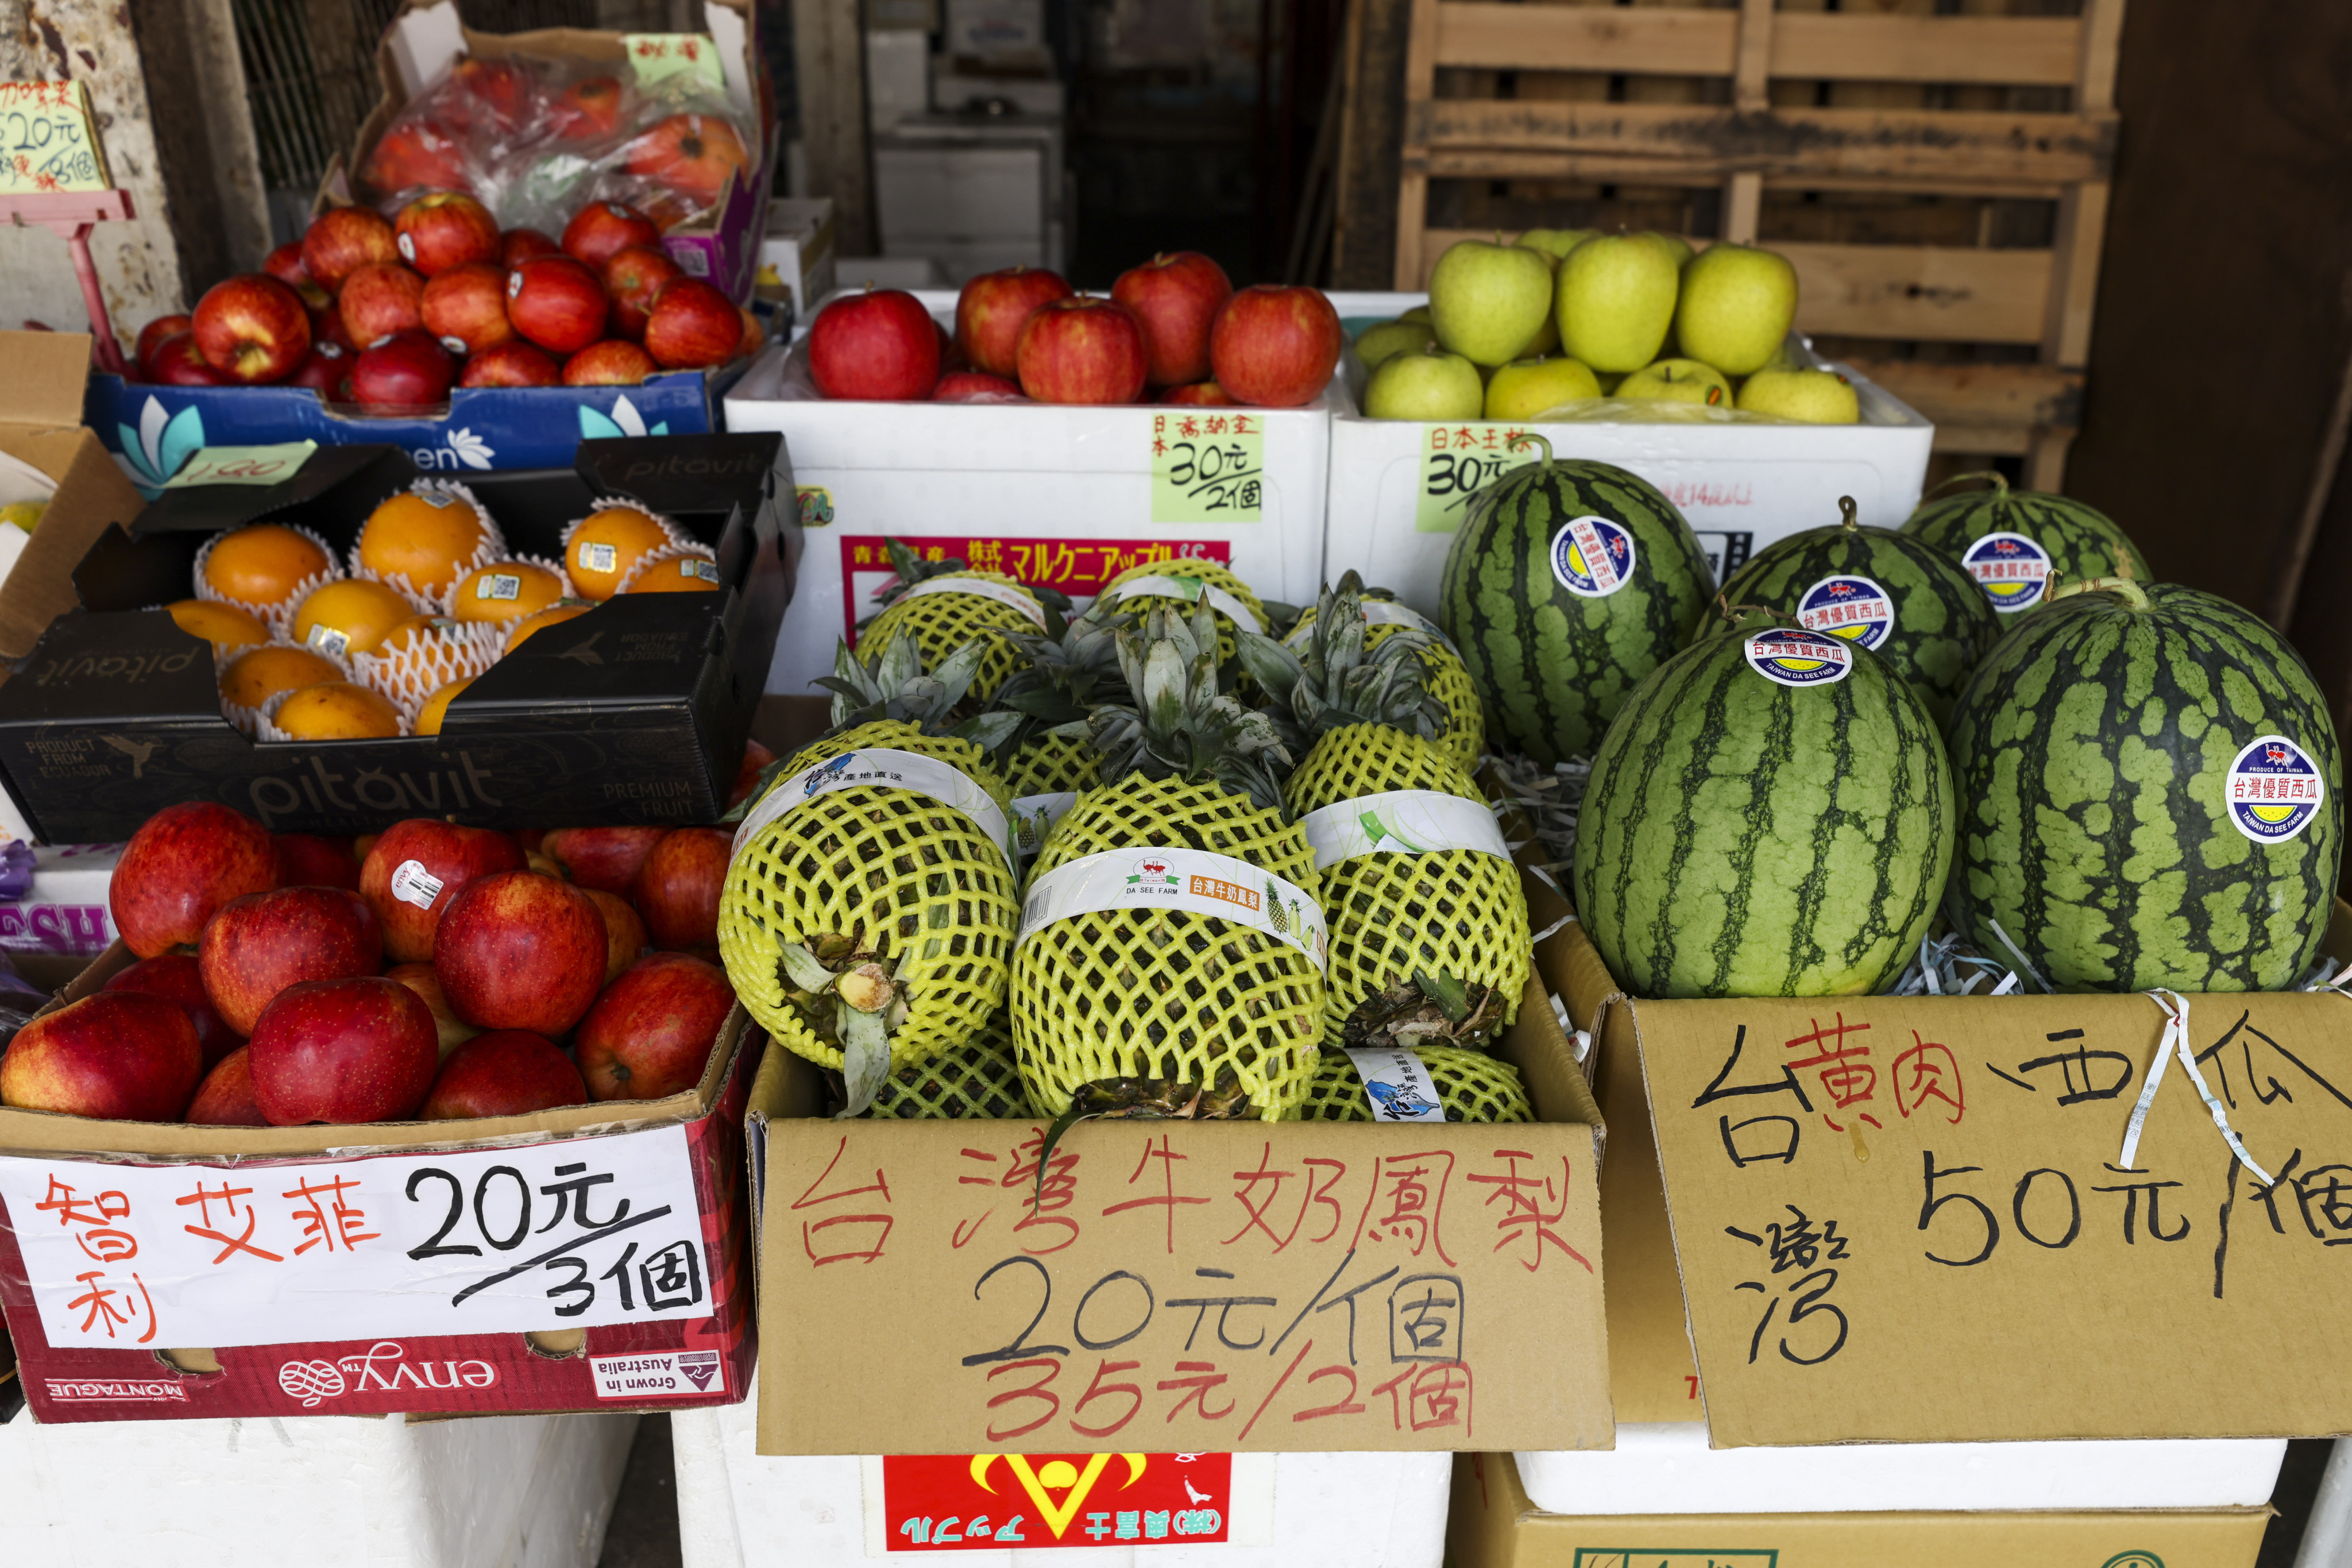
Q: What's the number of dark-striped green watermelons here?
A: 5